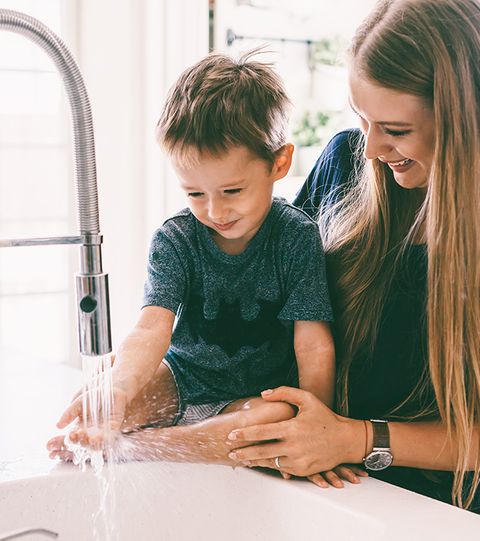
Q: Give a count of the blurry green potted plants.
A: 2